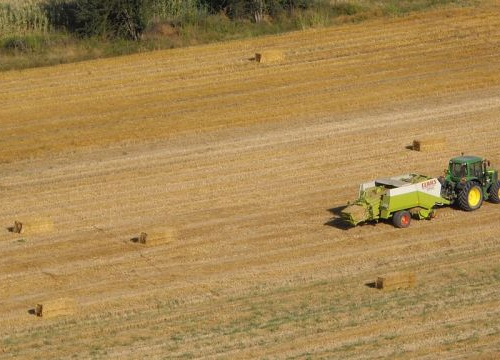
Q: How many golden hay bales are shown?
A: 6